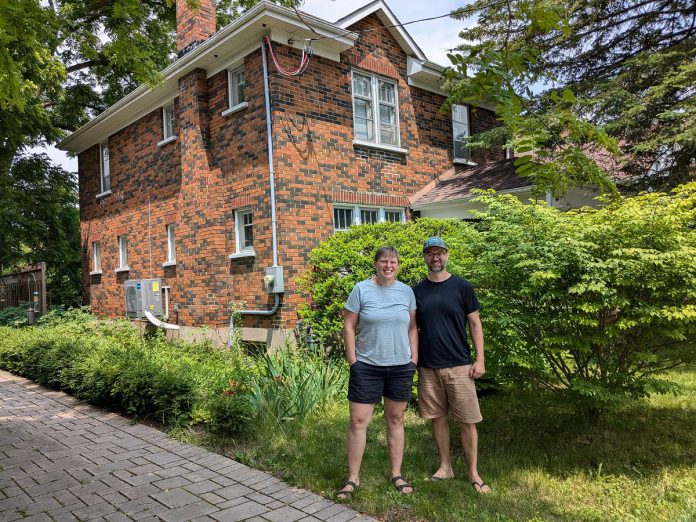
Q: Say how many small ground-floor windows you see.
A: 4